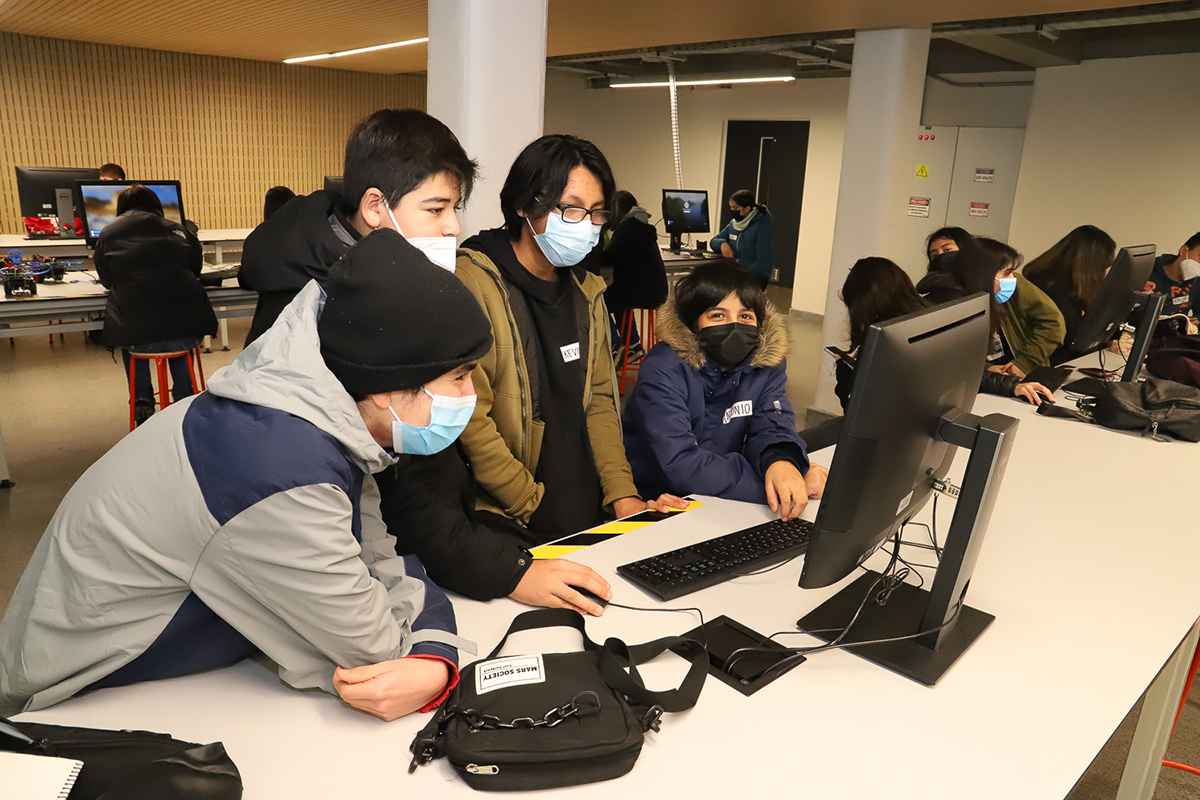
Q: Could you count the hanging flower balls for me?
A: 0